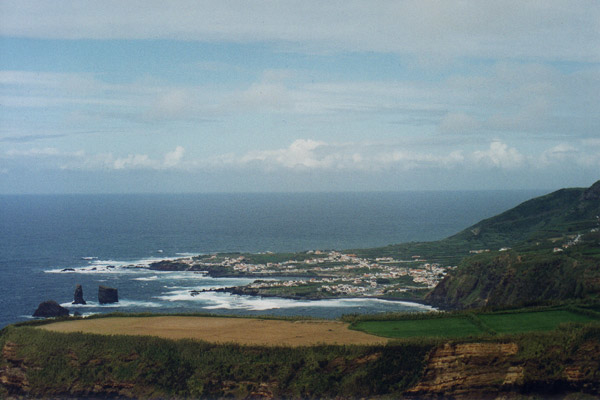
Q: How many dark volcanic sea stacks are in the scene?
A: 3